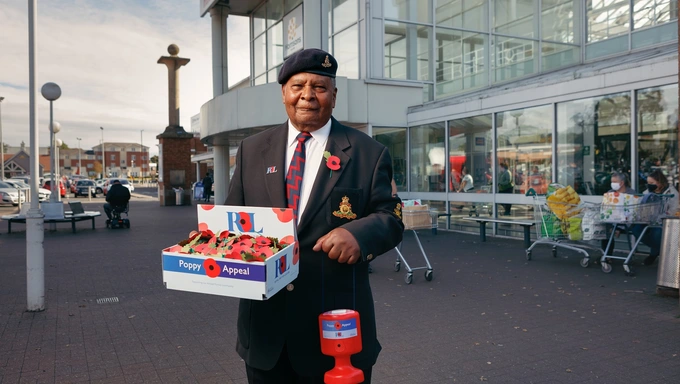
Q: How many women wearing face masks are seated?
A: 2